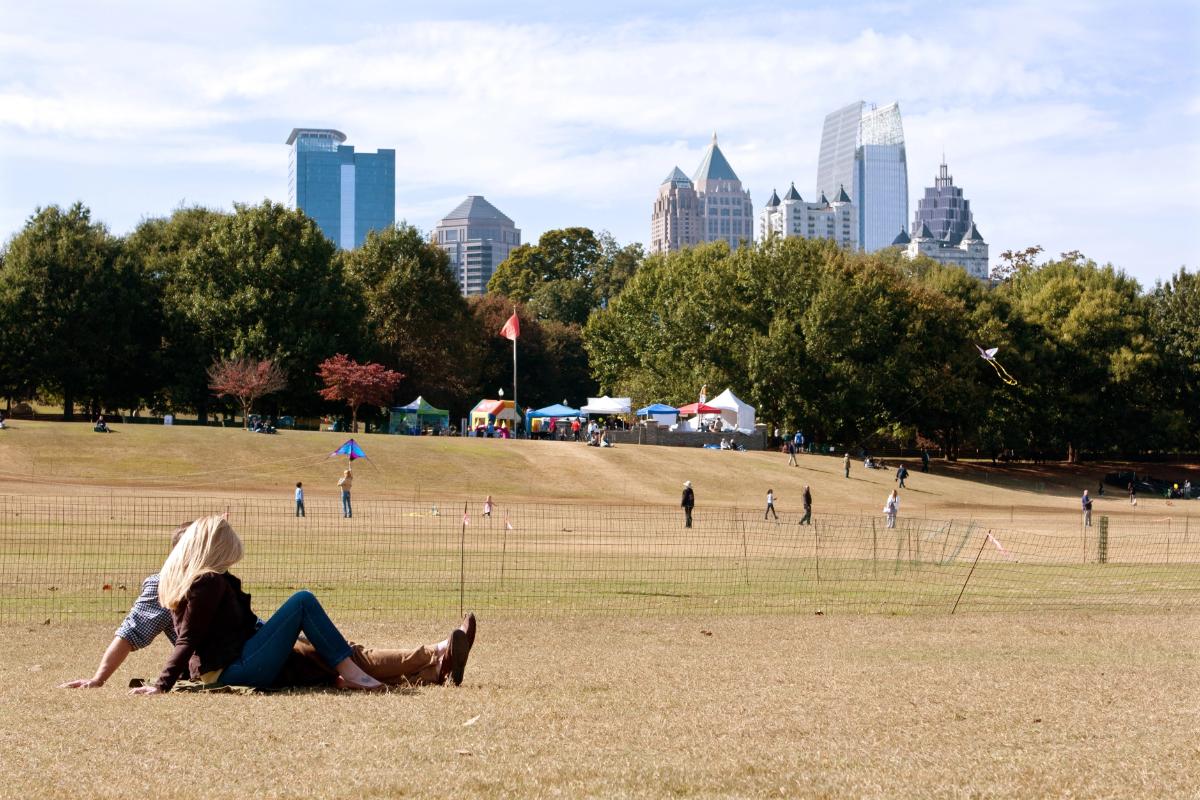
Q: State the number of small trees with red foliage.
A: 2